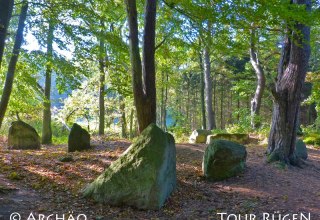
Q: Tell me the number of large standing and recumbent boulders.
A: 7